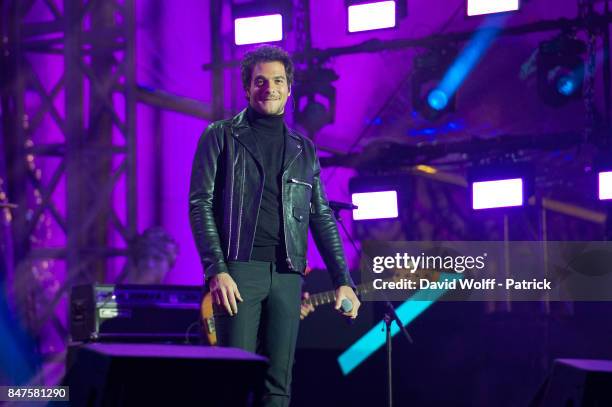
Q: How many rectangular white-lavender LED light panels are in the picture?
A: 6